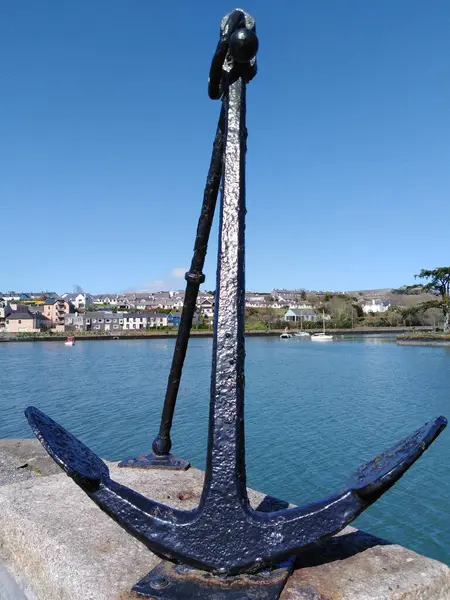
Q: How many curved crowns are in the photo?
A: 1